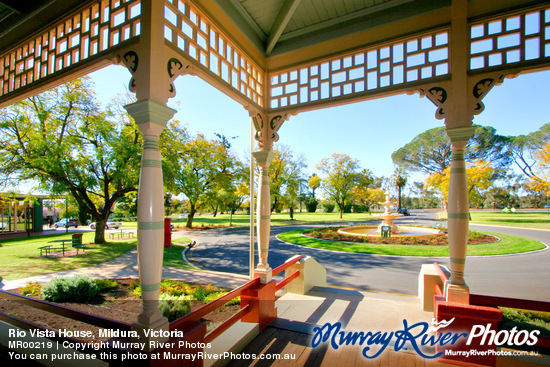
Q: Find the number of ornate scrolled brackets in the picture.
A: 6